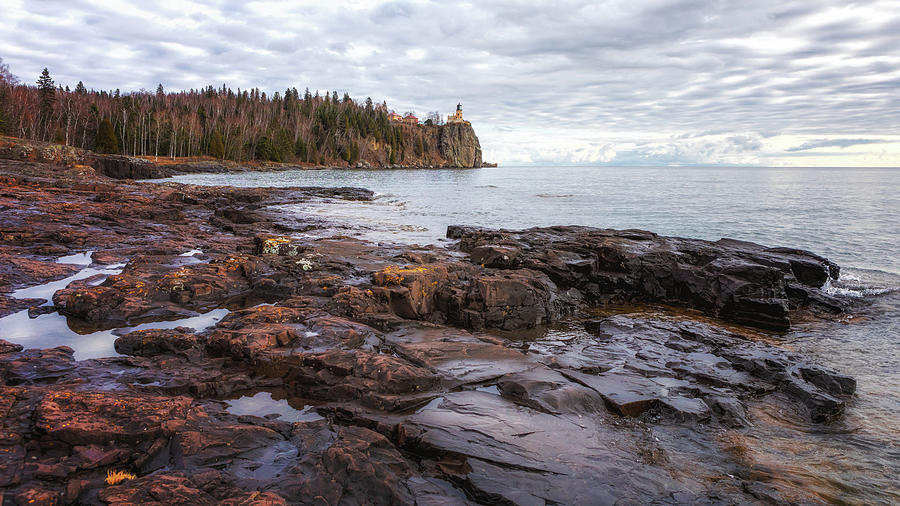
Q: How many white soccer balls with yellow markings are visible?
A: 0